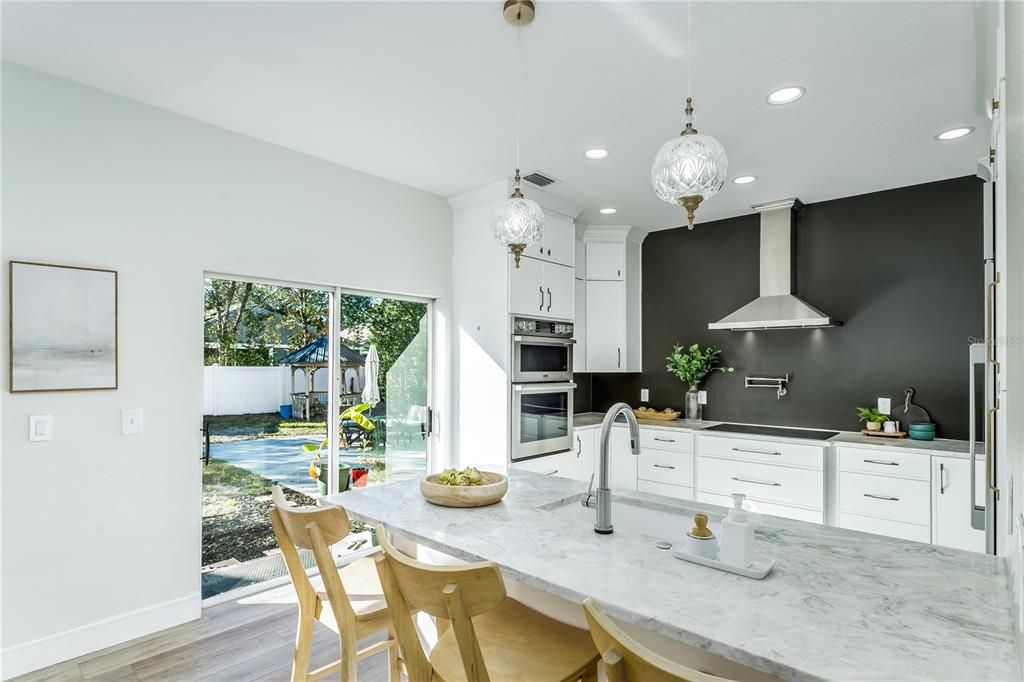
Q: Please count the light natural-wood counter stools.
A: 3